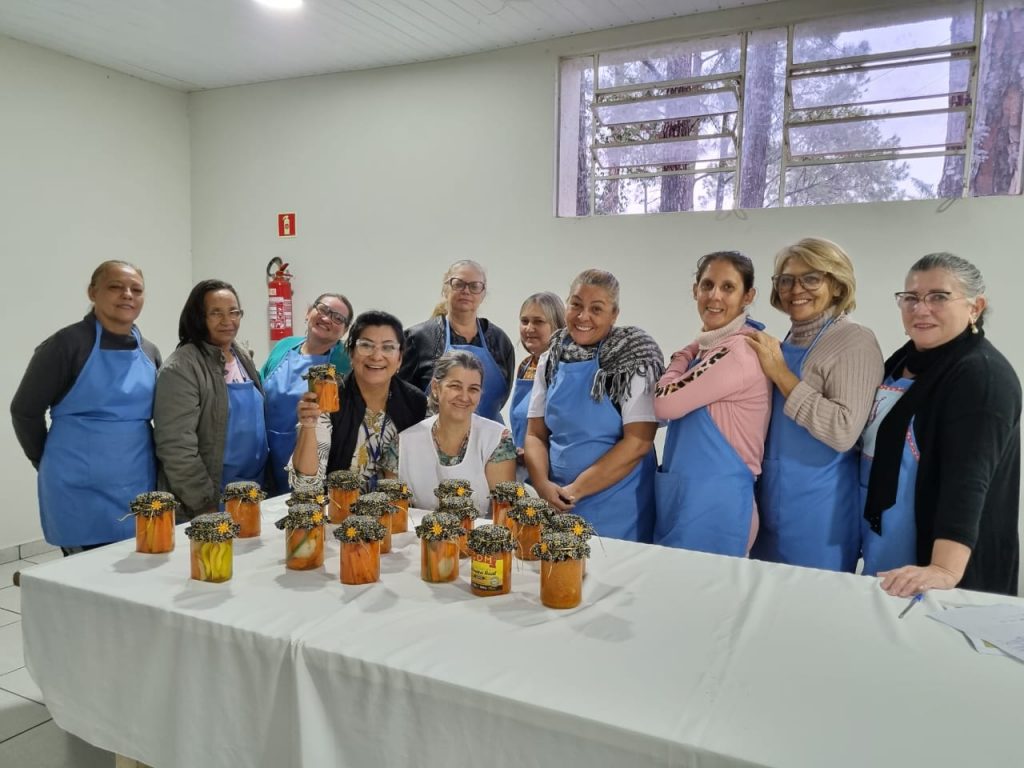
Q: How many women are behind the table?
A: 11